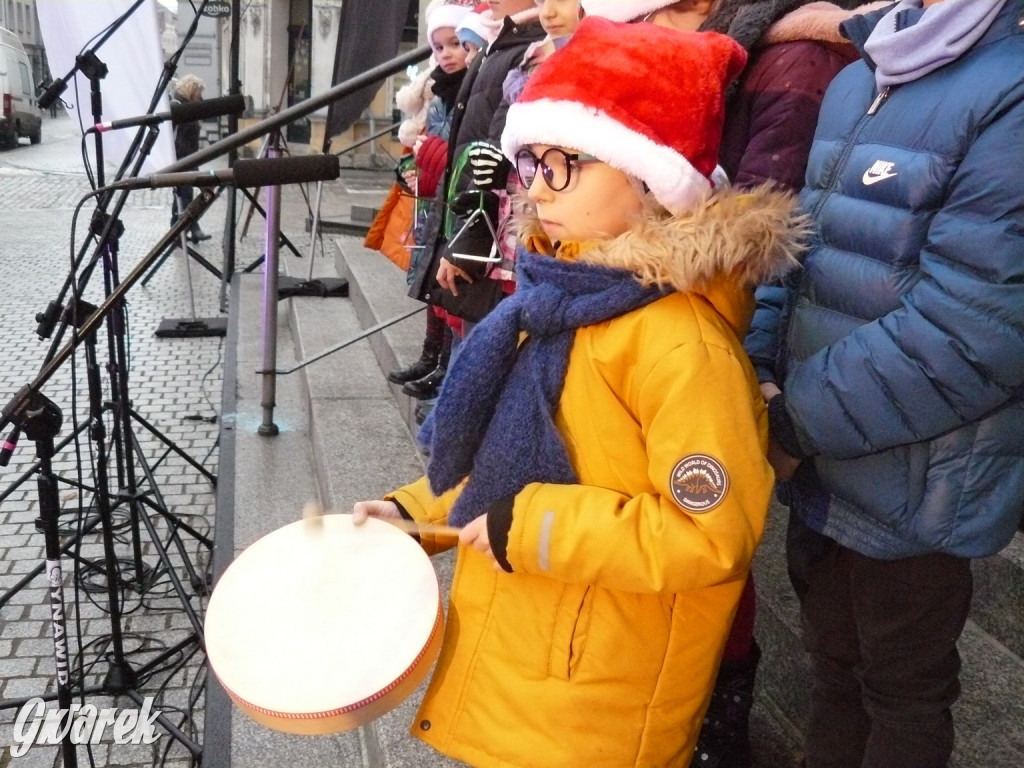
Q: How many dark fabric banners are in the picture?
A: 1